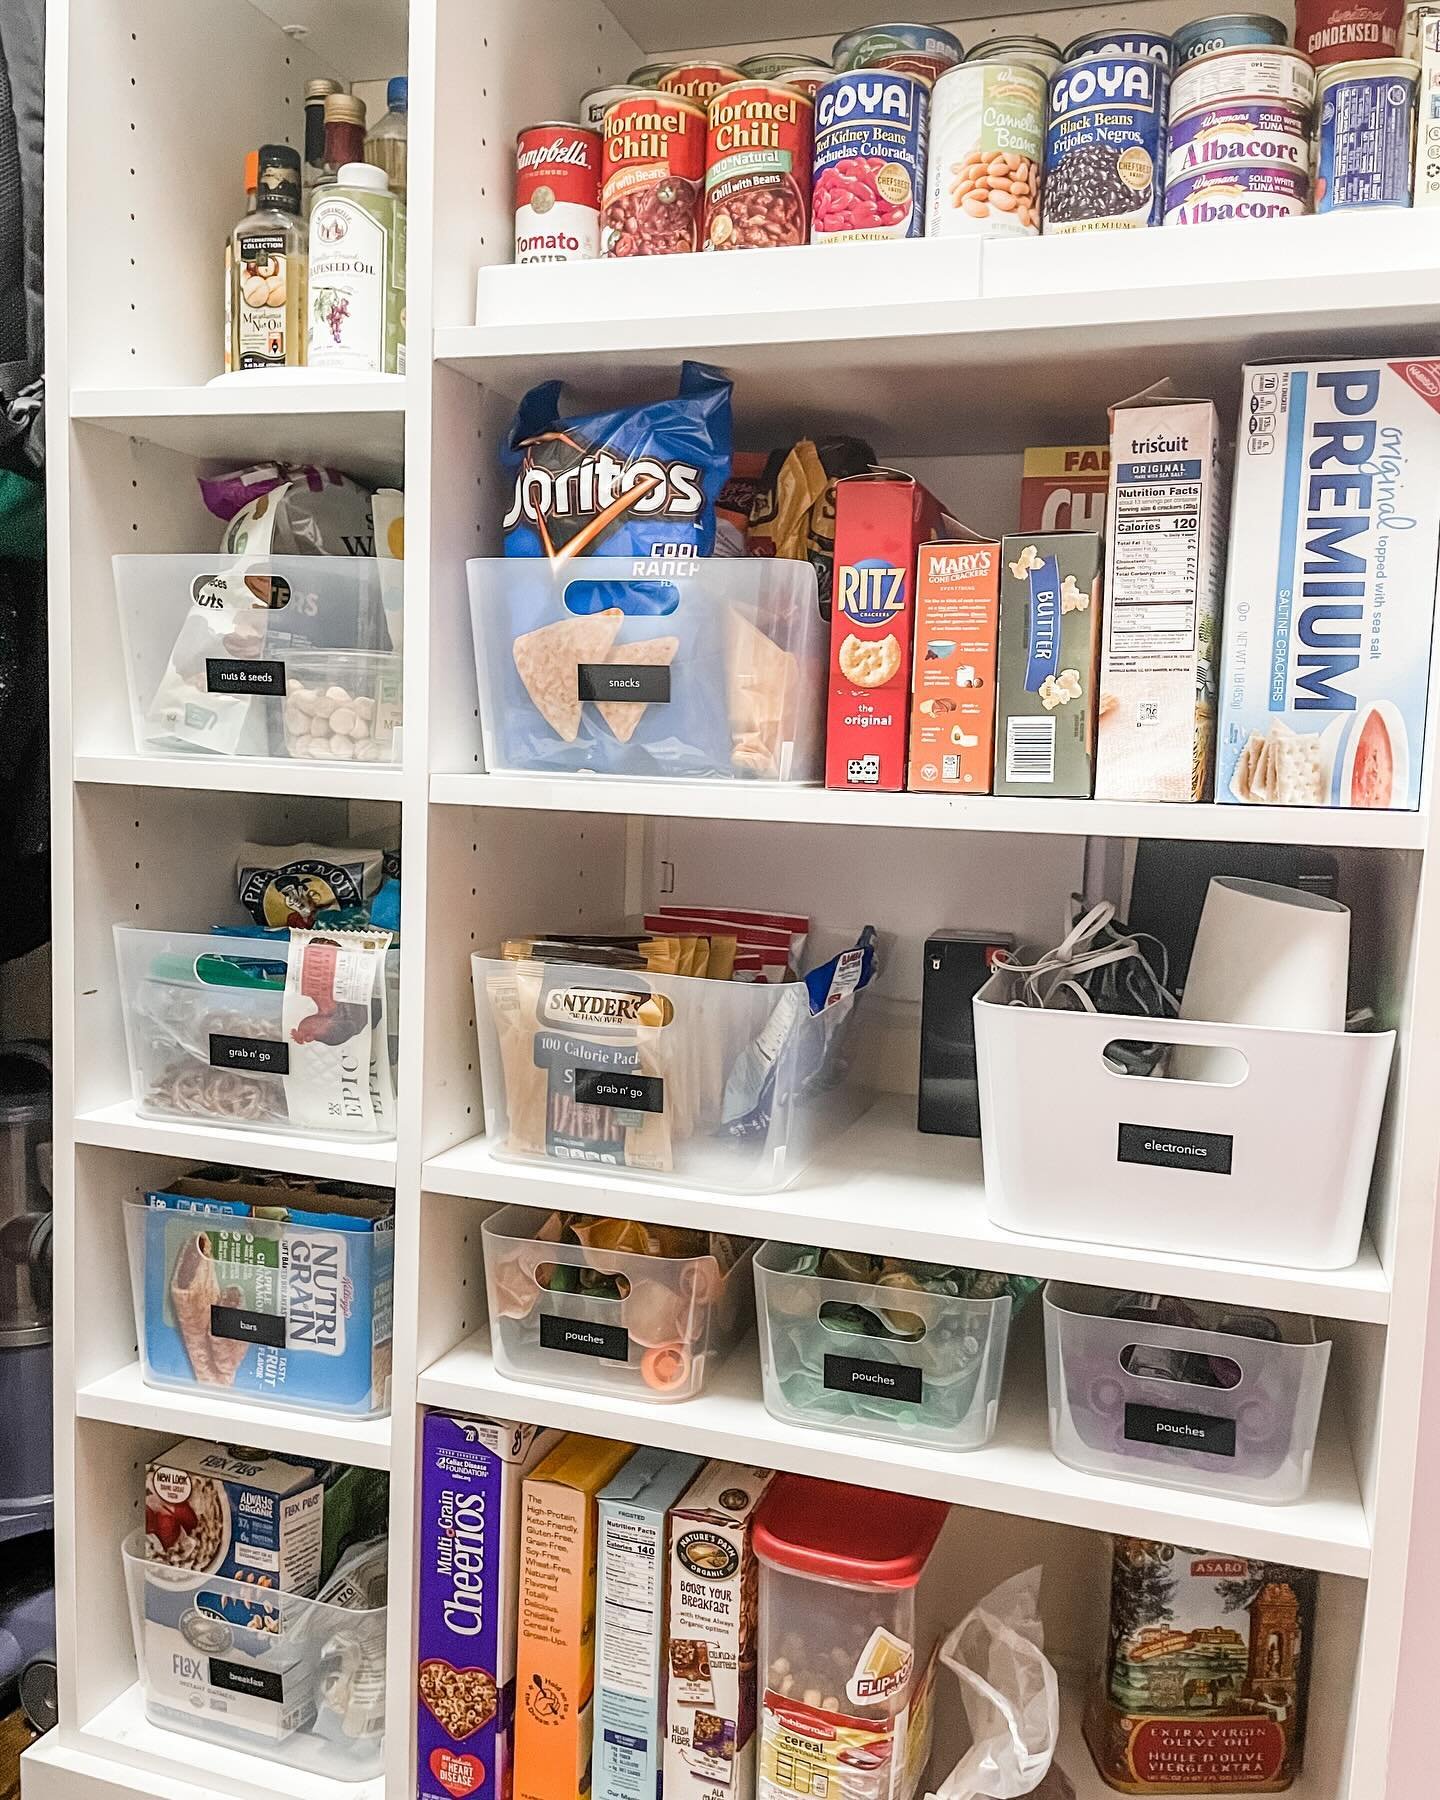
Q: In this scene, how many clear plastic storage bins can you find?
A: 9